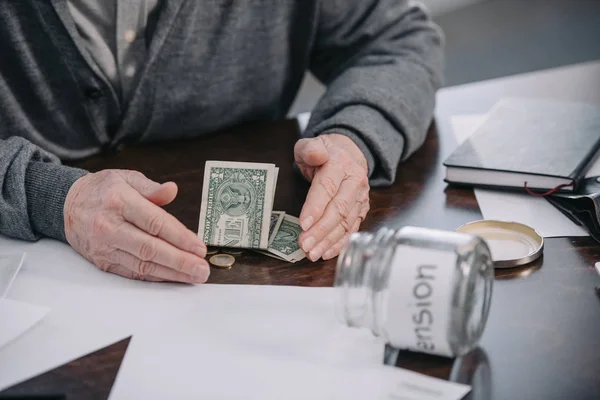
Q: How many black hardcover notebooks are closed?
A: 1